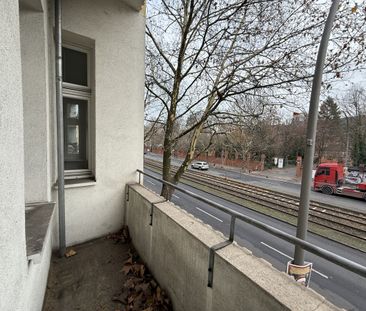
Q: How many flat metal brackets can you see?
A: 3